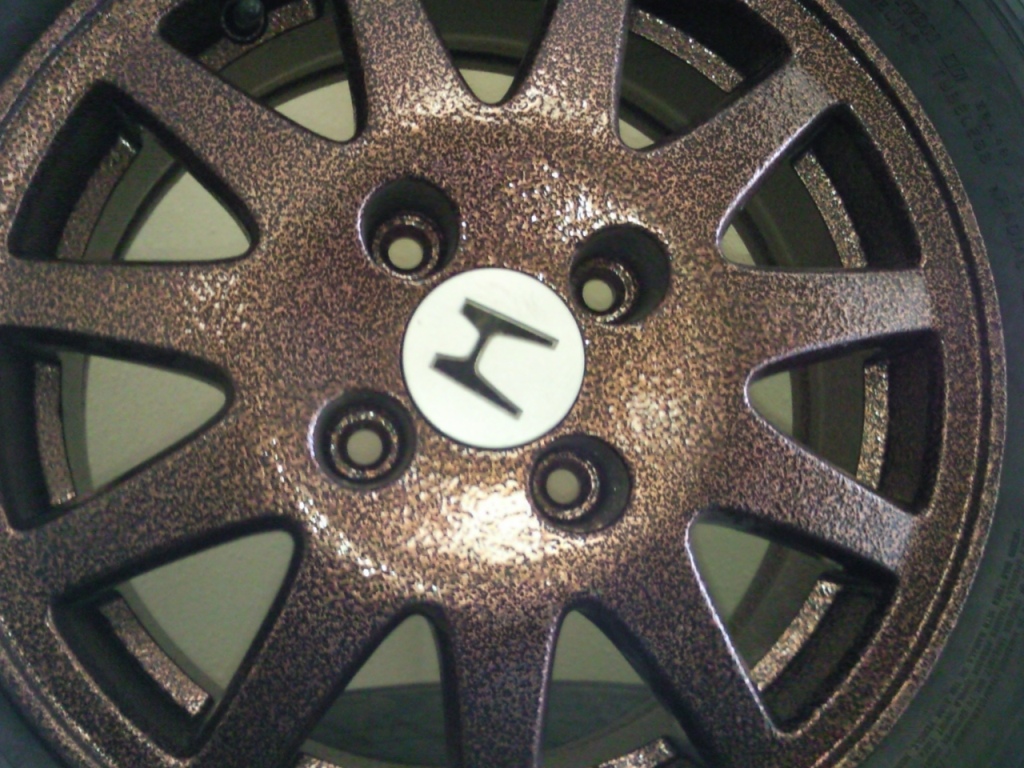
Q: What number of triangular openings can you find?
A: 11